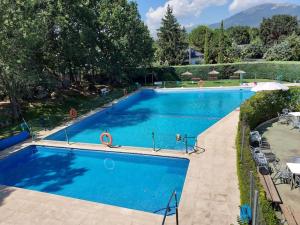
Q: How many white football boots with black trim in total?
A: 0